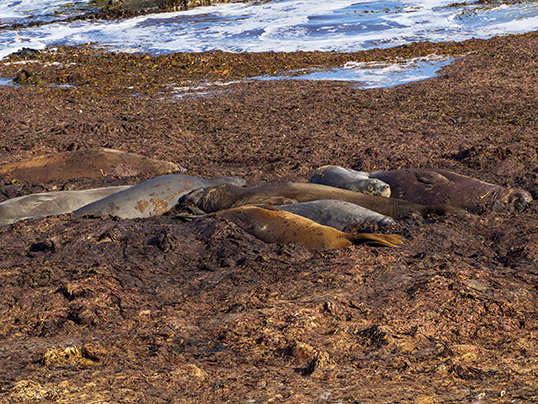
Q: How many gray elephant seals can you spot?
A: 4